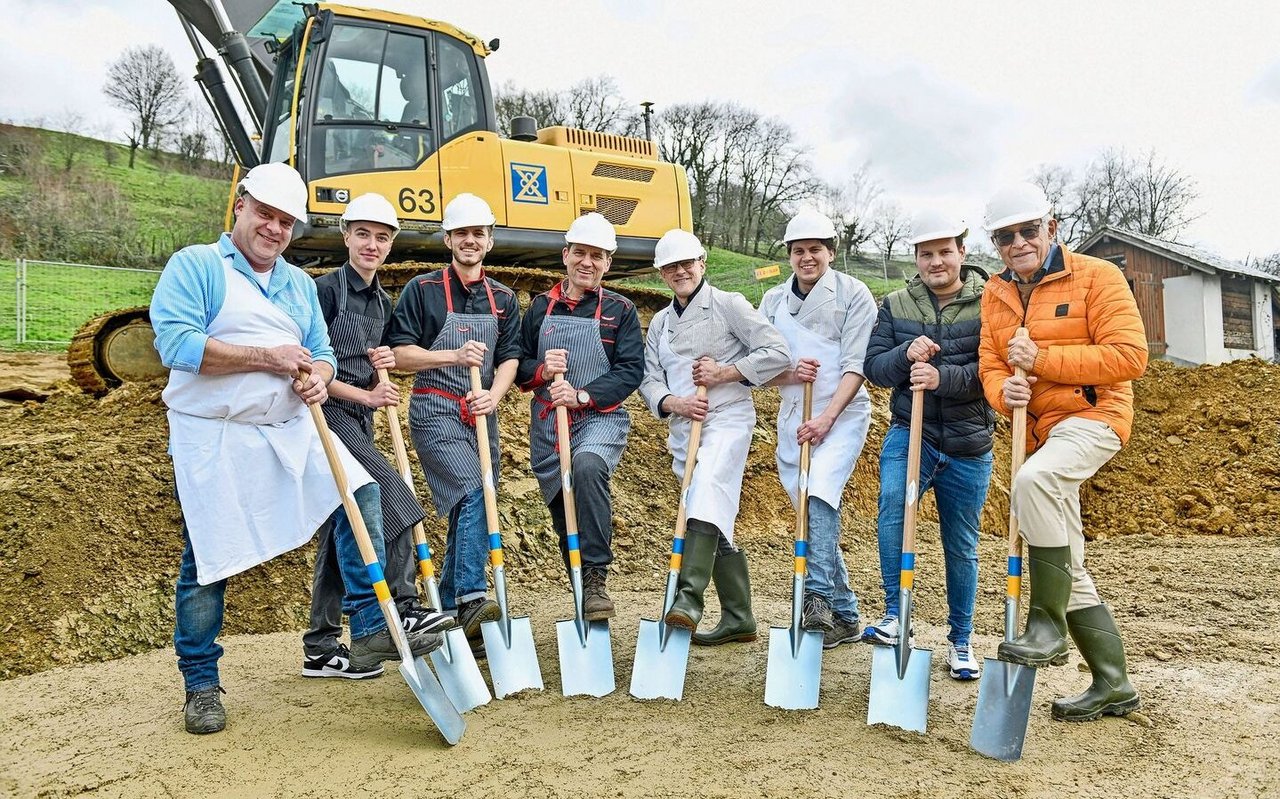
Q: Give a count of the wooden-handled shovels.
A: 8